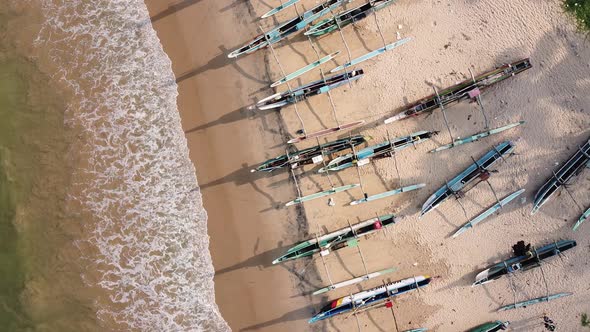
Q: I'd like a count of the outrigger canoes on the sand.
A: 12